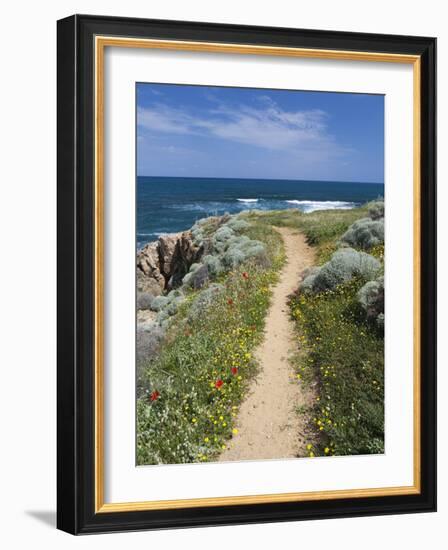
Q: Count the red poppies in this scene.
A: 5